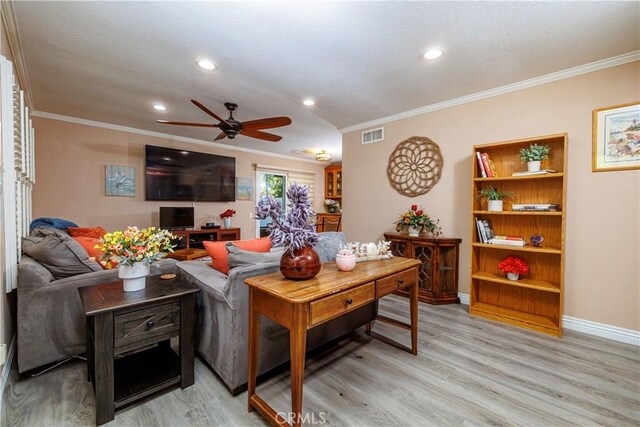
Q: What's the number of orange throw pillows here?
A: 3